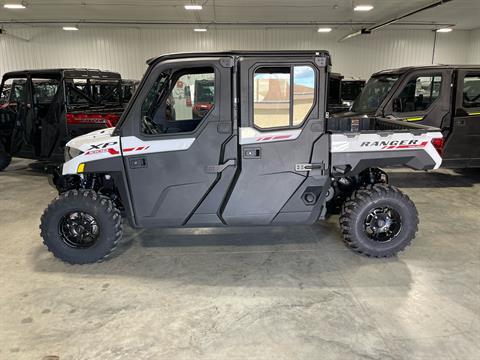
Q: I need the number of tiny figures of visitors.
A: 0